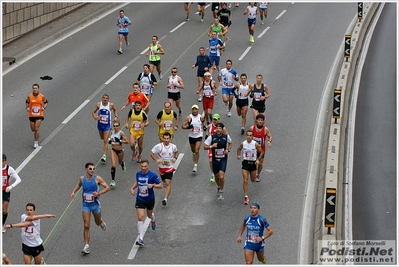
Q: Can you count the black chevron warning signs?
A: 4